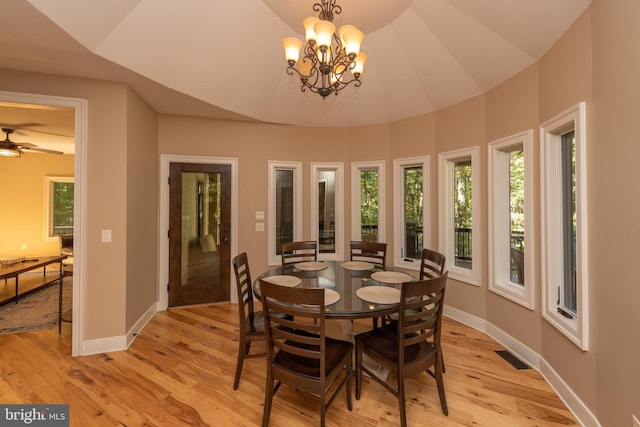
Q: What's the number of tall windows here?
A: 7